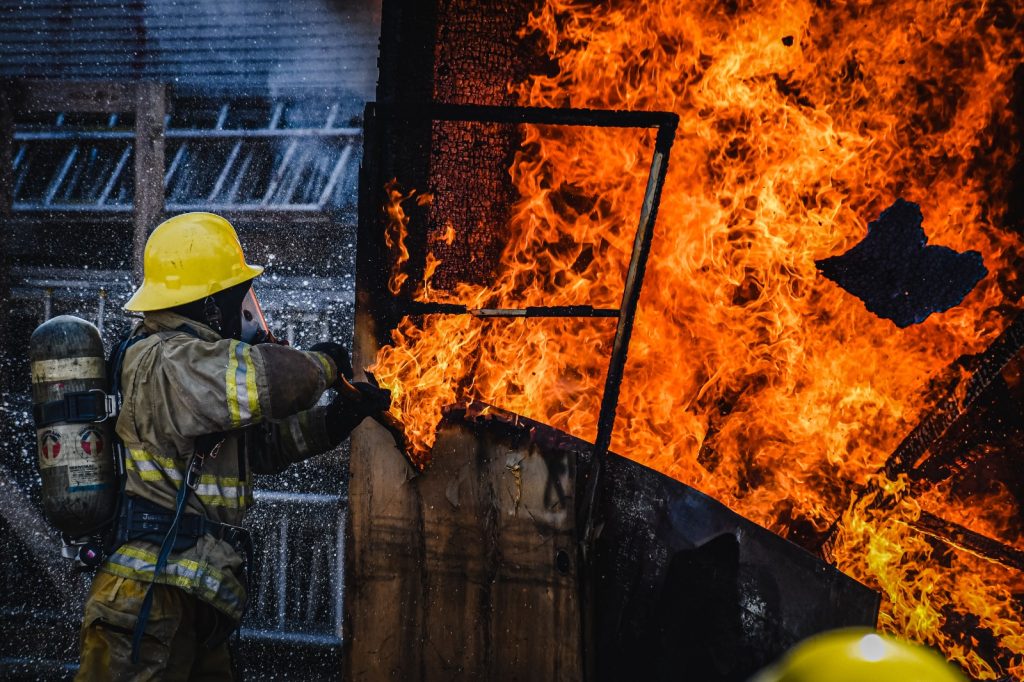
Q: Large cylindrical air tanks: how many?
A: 1